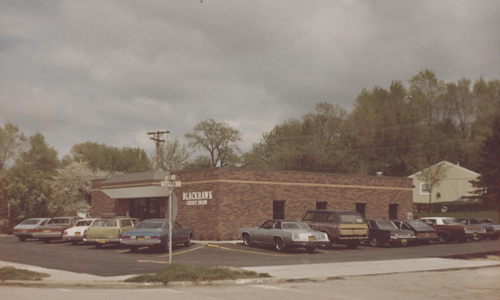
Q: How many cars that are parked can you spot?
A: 11